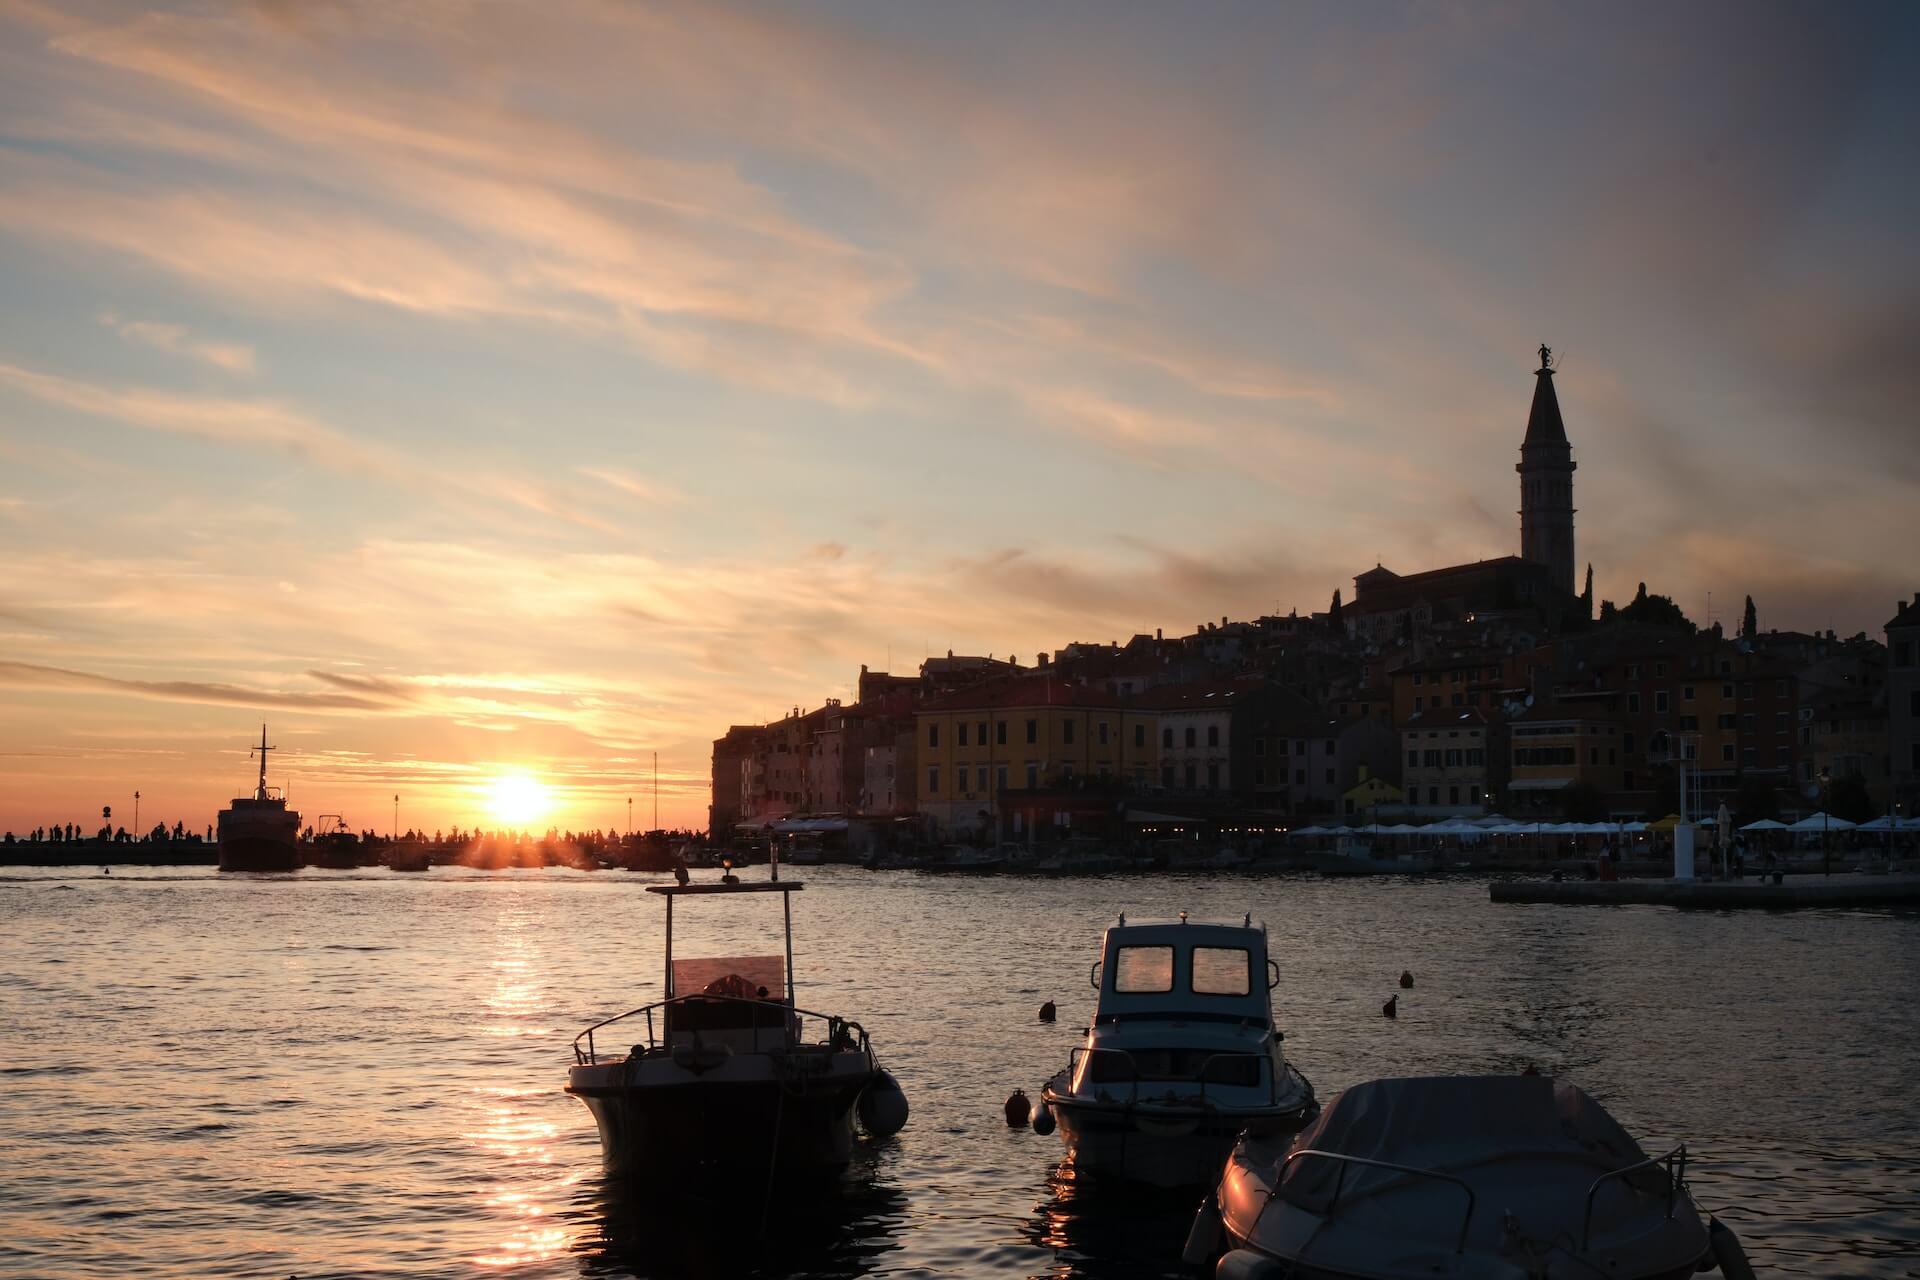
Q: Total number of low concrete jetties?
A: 1